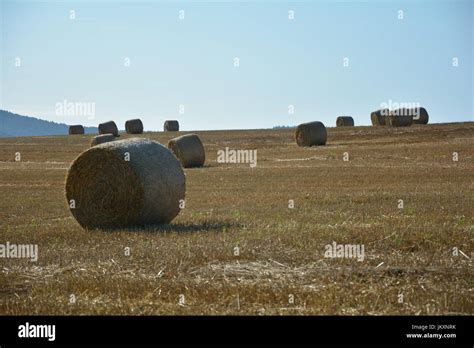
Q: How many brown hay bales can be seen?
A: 12